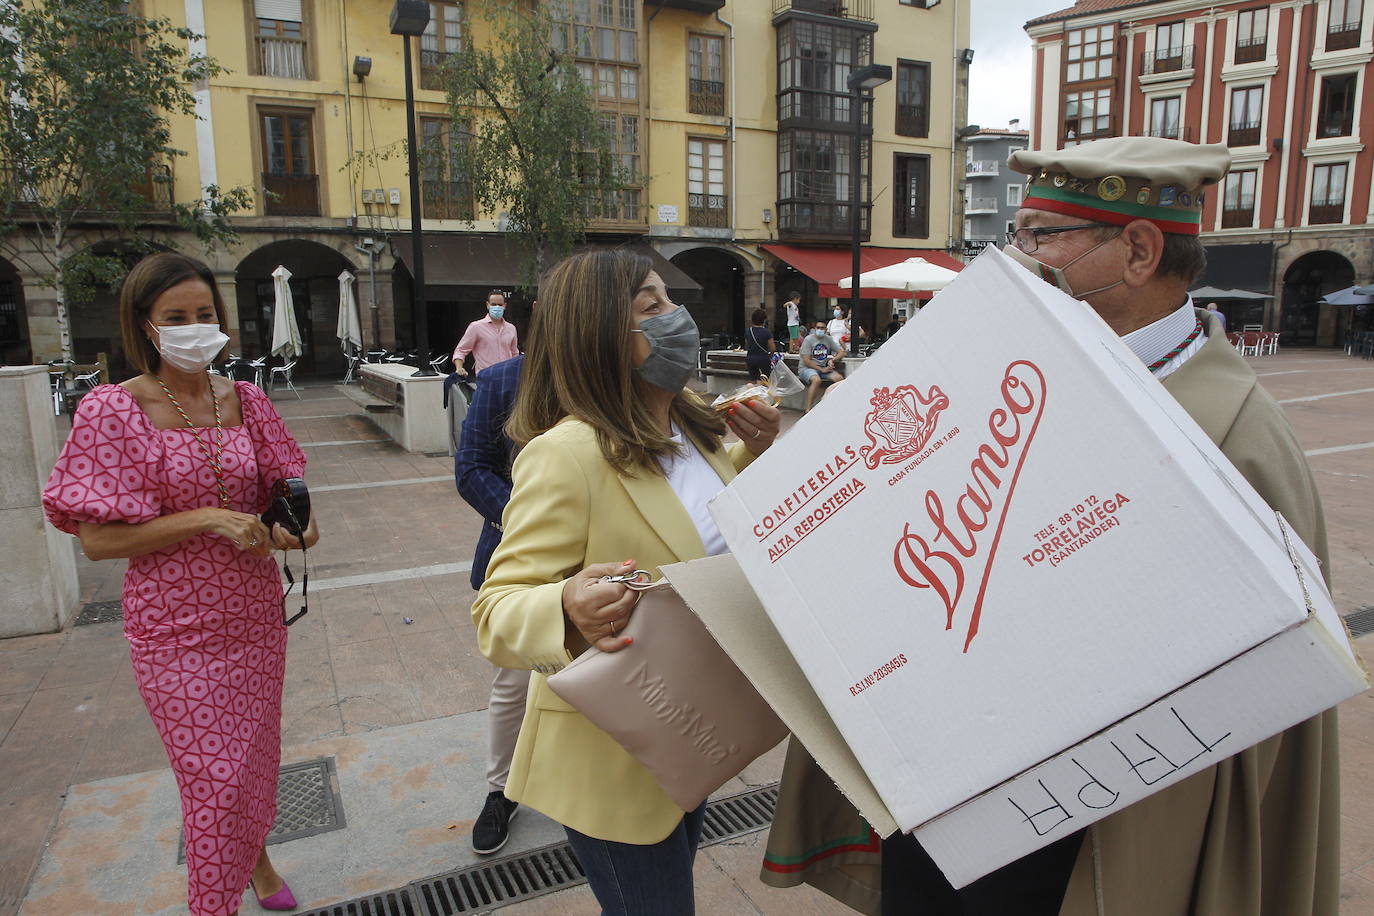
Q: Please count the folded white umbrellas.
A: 2